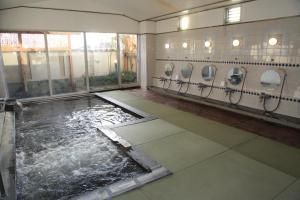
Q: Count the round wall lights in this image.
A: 5